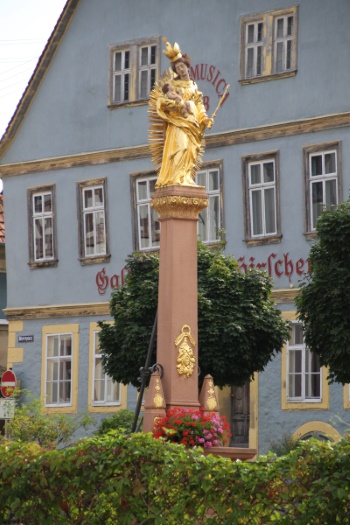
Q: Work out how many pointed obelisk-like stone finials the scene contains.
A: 2